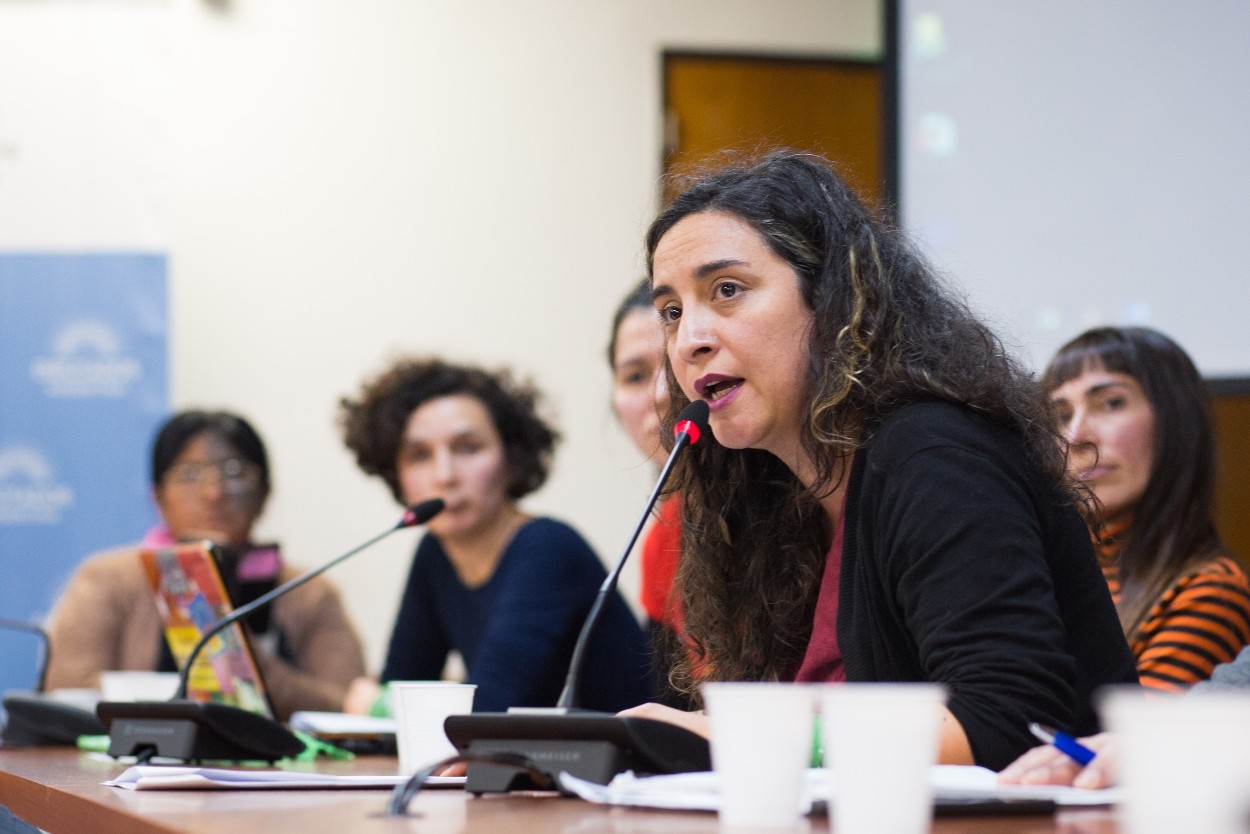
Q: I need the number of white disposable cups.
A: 5